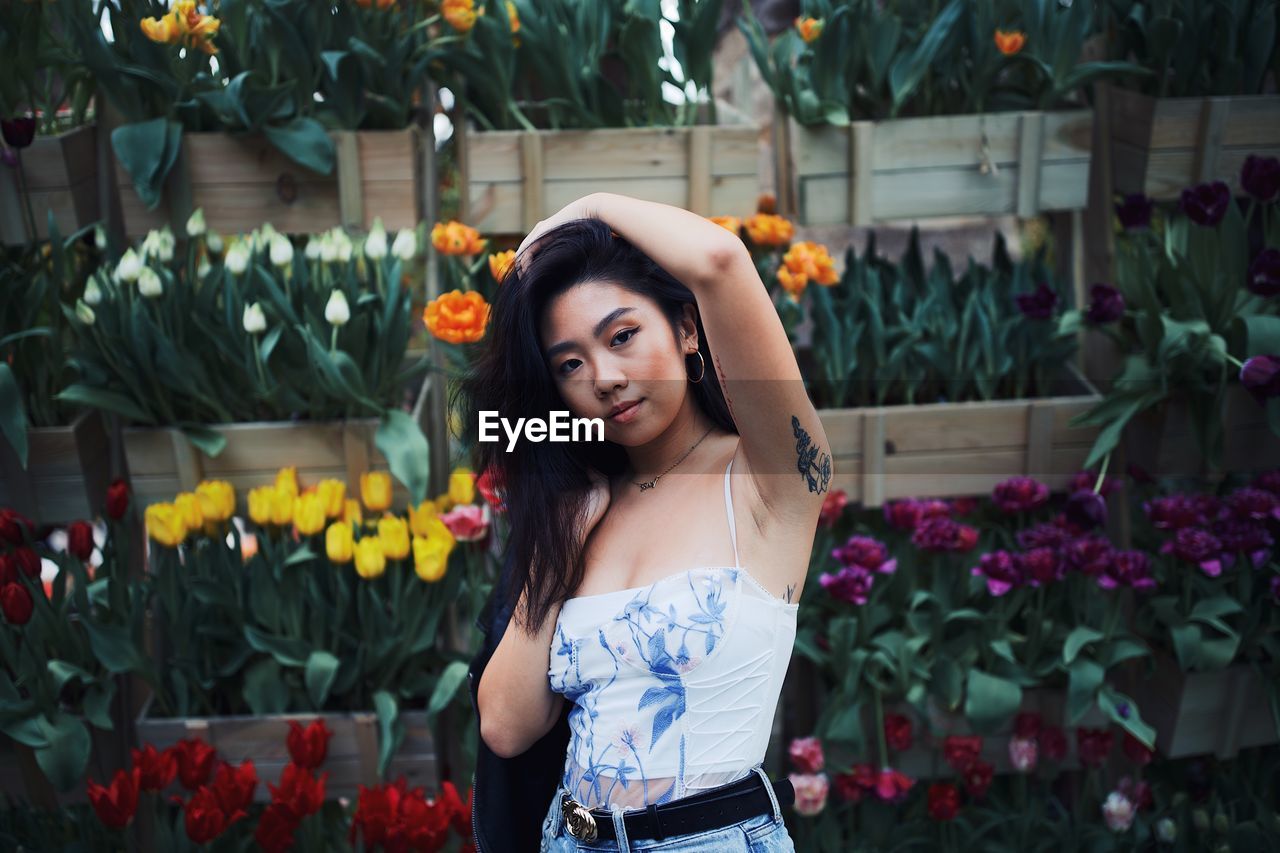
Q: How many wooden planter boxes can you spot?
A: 13